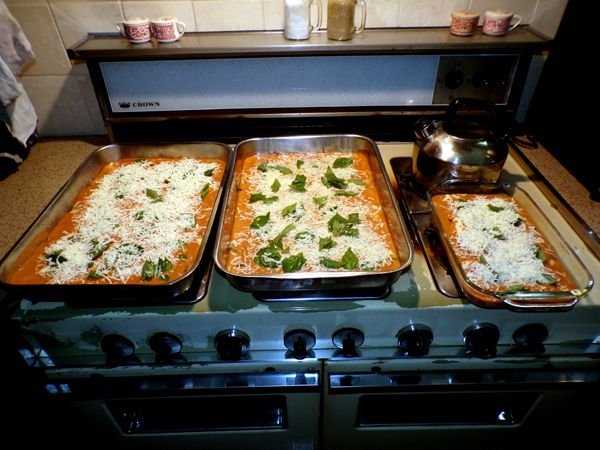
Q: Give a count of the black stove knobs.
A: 8